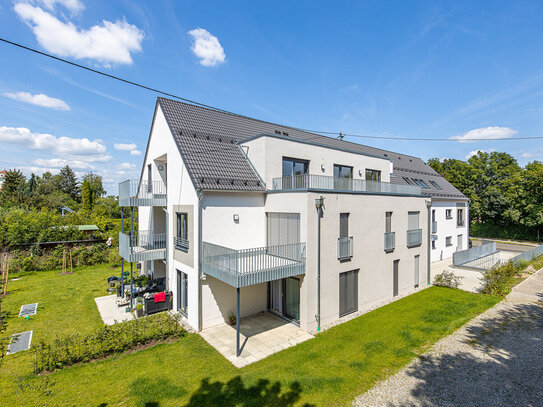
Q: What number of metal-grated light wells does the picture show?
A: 2